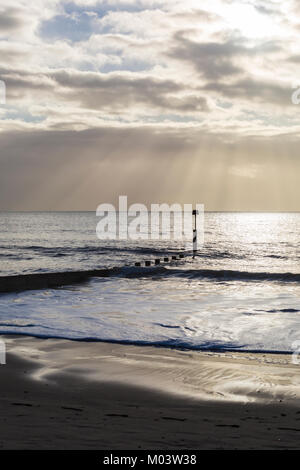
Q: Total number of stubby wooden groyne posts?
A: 6